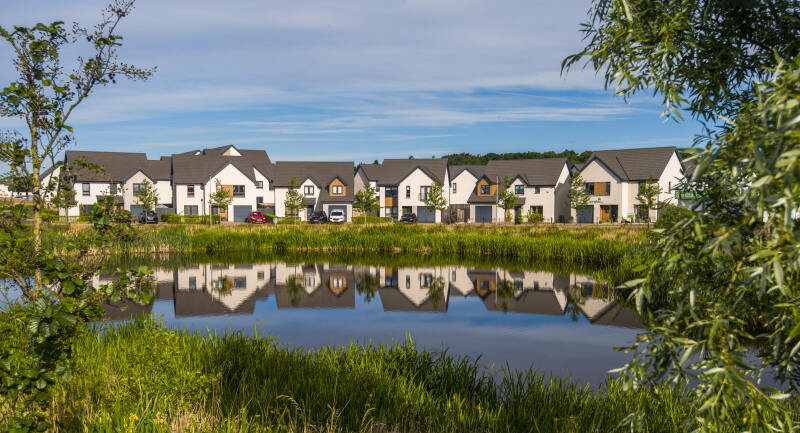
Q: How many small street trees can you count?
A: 9